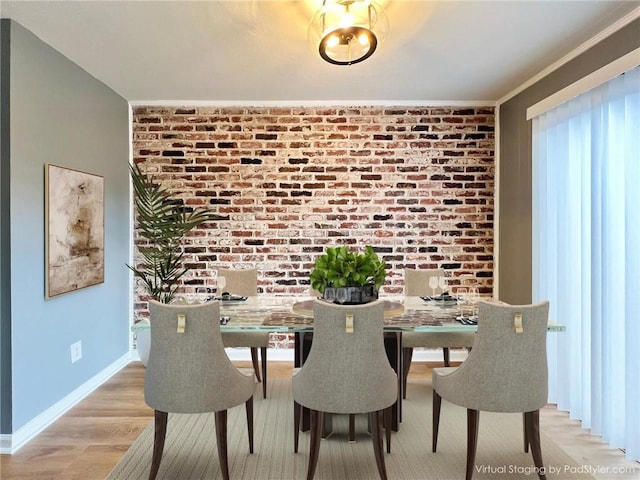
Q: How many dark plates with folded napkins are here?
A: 2